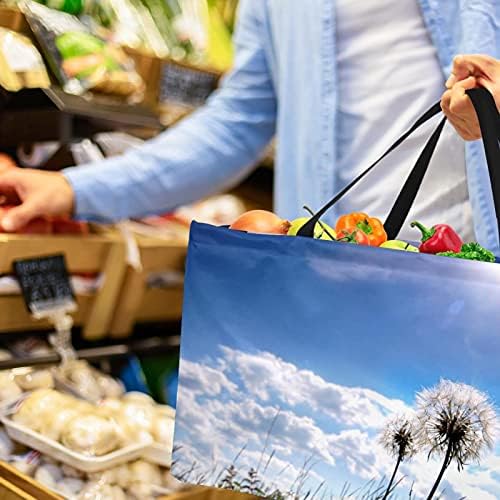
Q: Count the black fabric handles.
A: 2